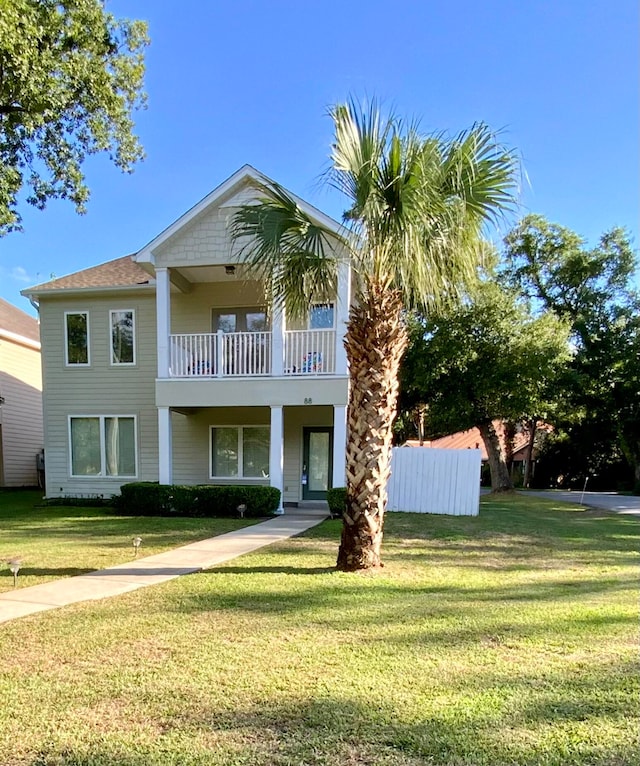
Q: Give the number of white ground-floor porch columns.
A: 3